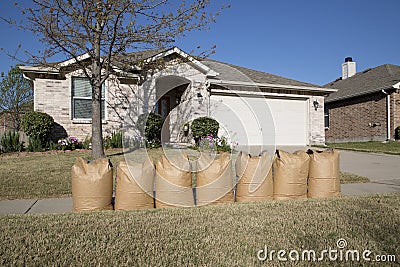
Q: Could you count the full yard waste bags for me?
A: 7